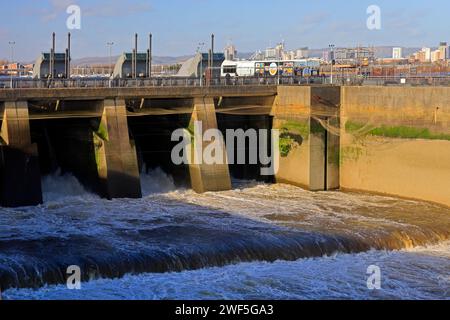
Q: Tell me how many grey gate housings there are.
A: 3